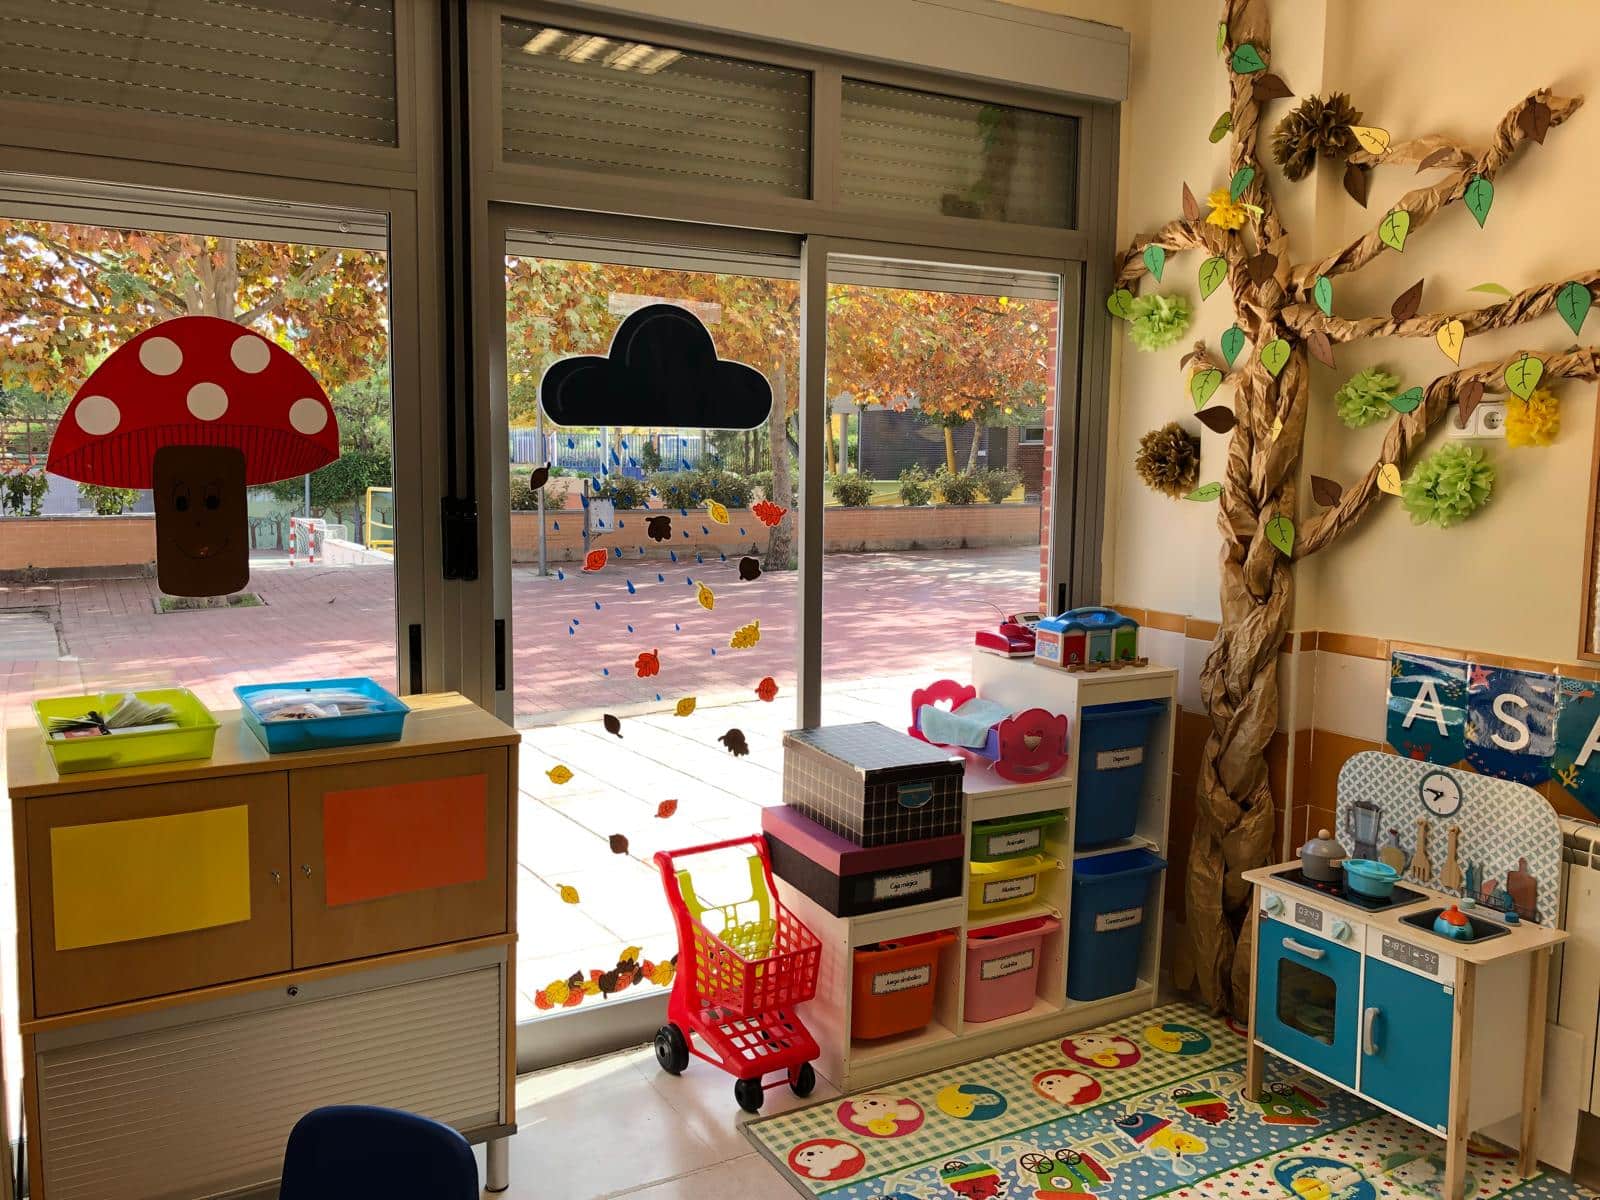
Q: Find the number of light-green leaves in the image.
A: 11